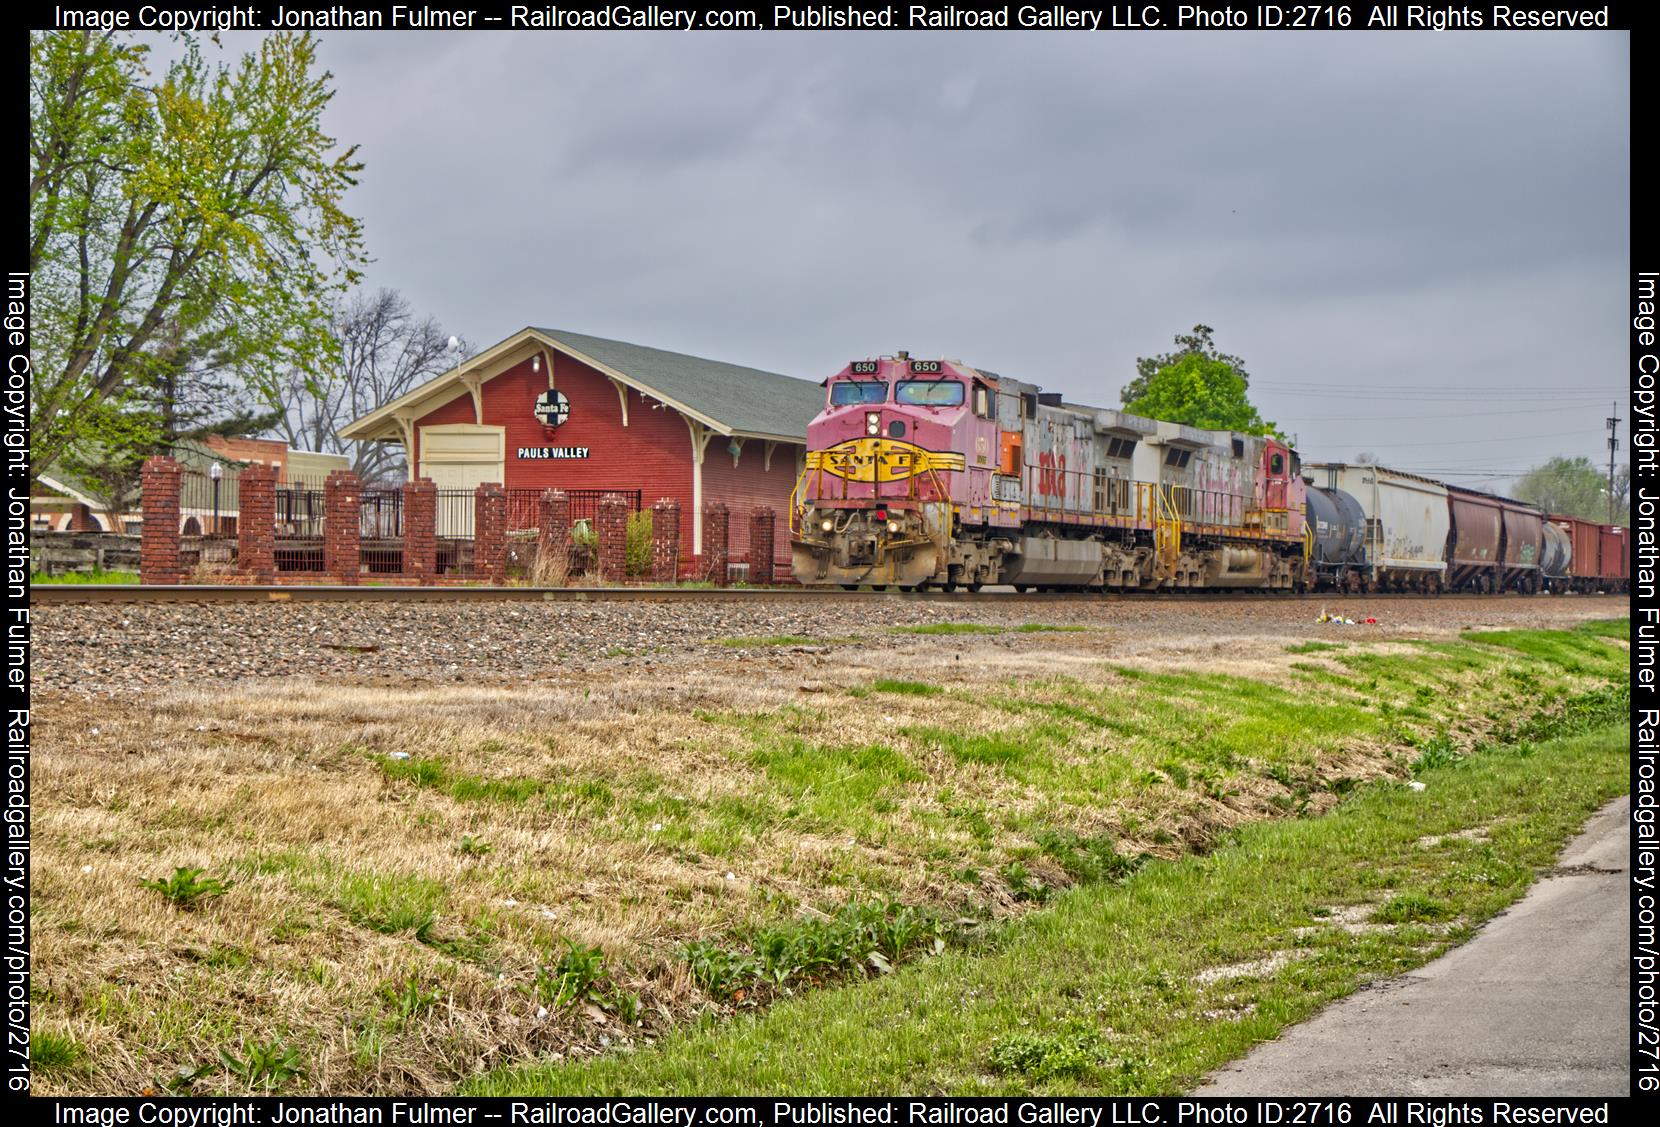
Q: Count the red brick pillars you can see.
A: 10